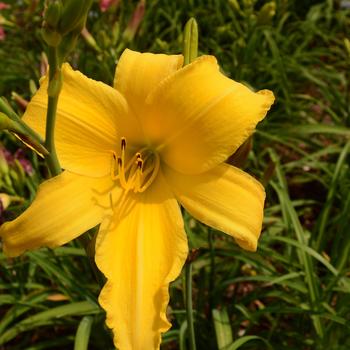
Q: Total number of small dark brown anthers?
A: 5